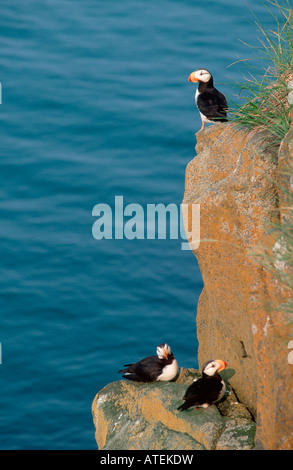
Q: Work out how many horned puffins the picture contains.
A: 3